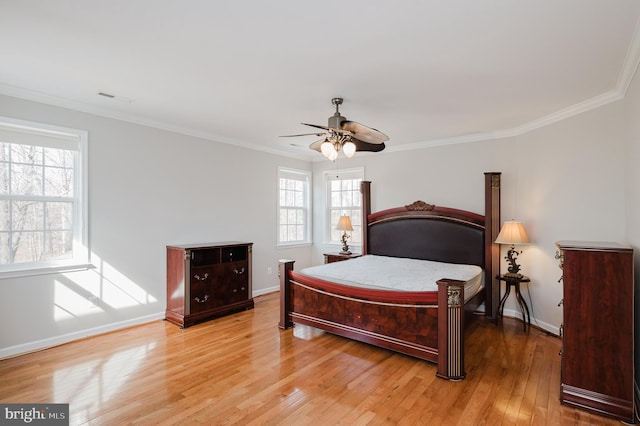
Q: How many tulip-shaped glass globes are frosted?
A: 3